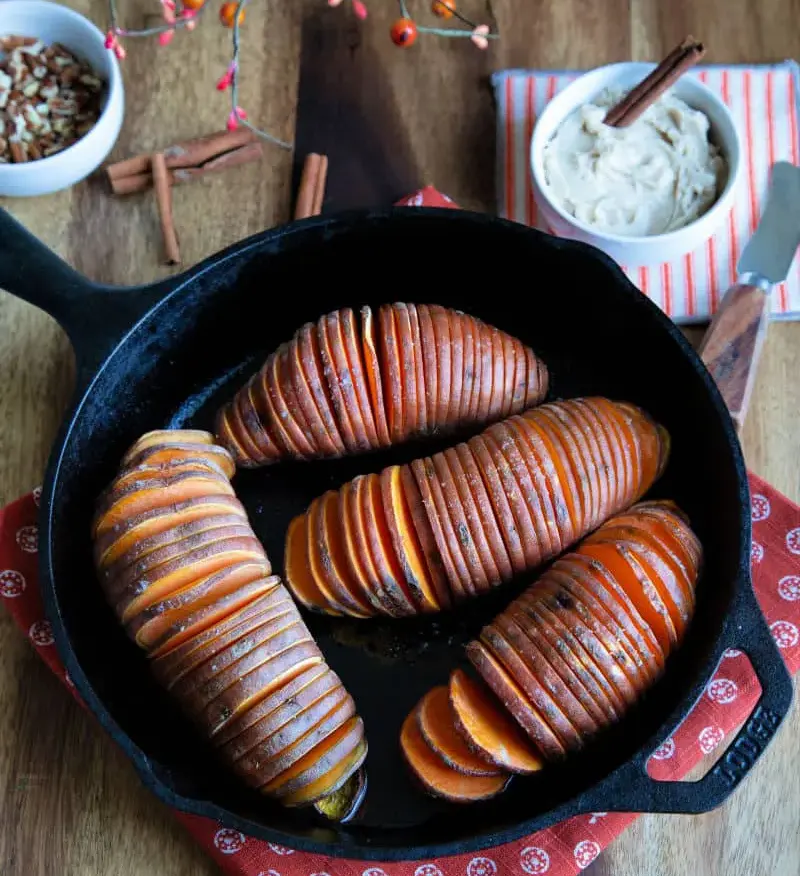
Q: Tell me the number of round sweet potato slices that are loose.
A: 3